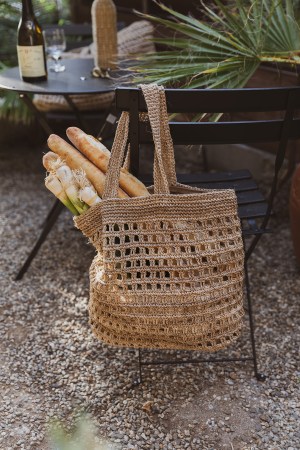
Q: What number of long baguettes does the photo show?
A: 2